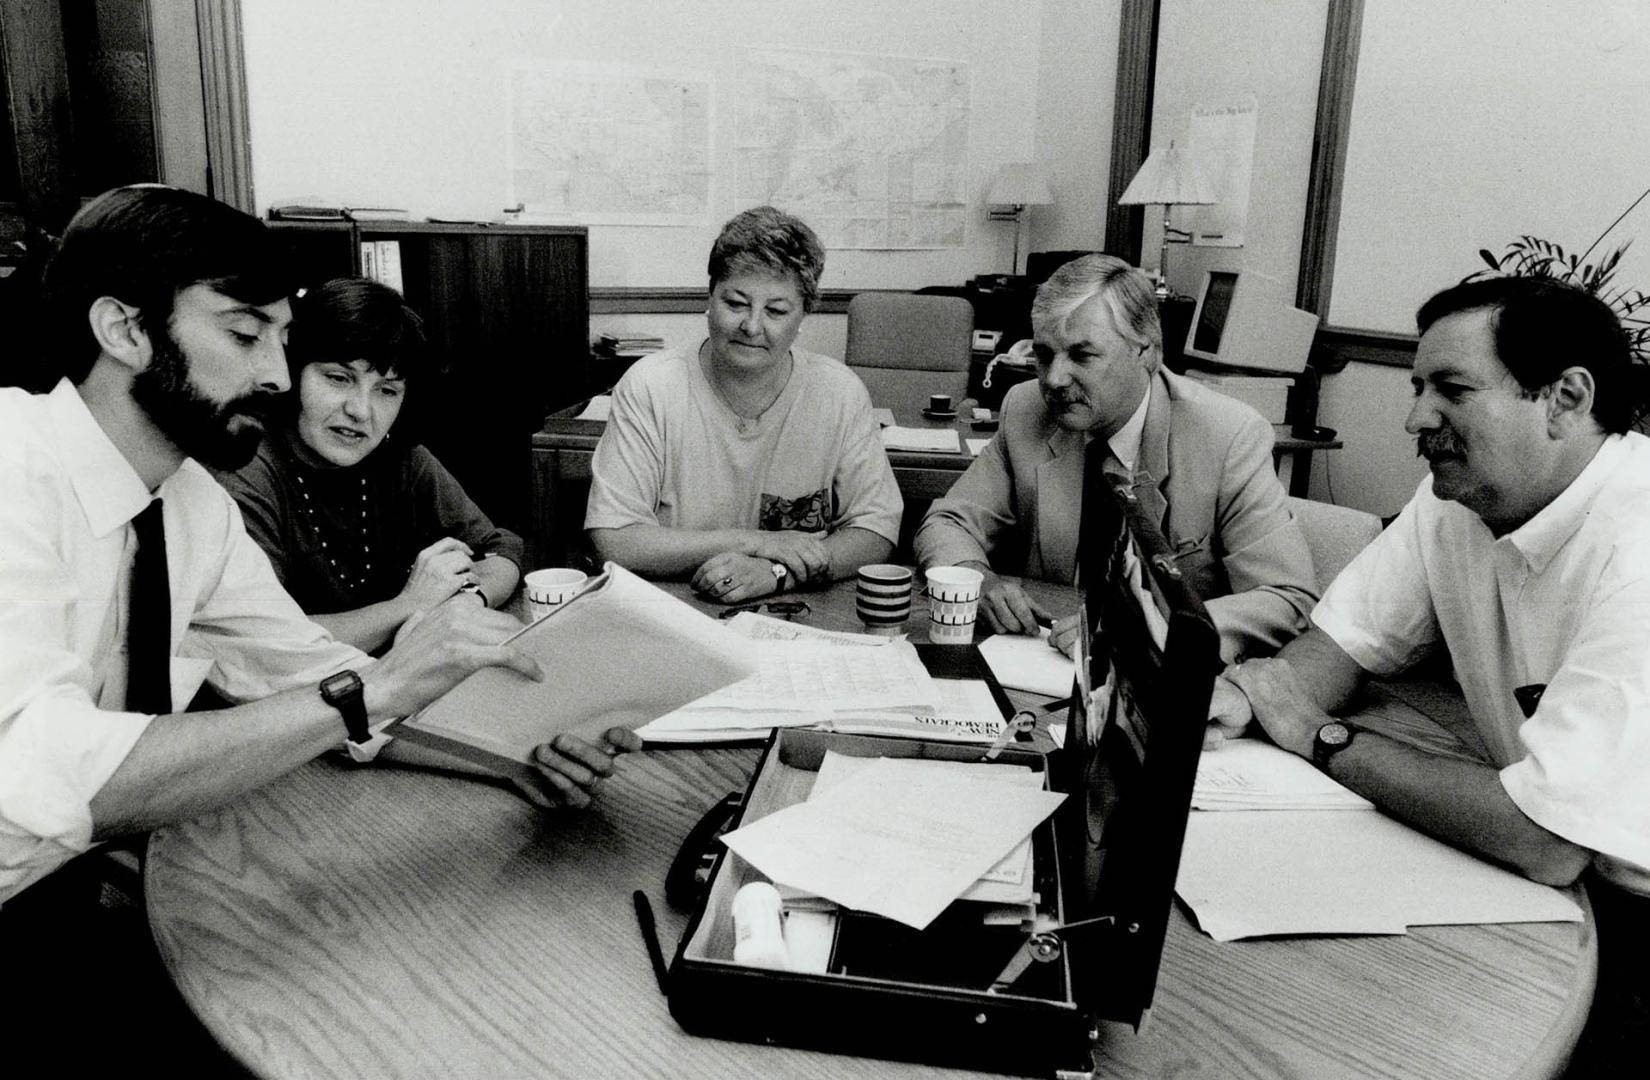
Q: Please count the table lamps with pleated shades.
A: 2